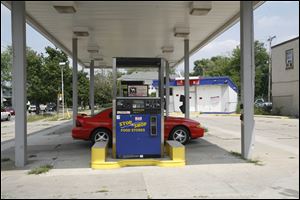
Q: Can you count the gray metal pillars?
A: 6